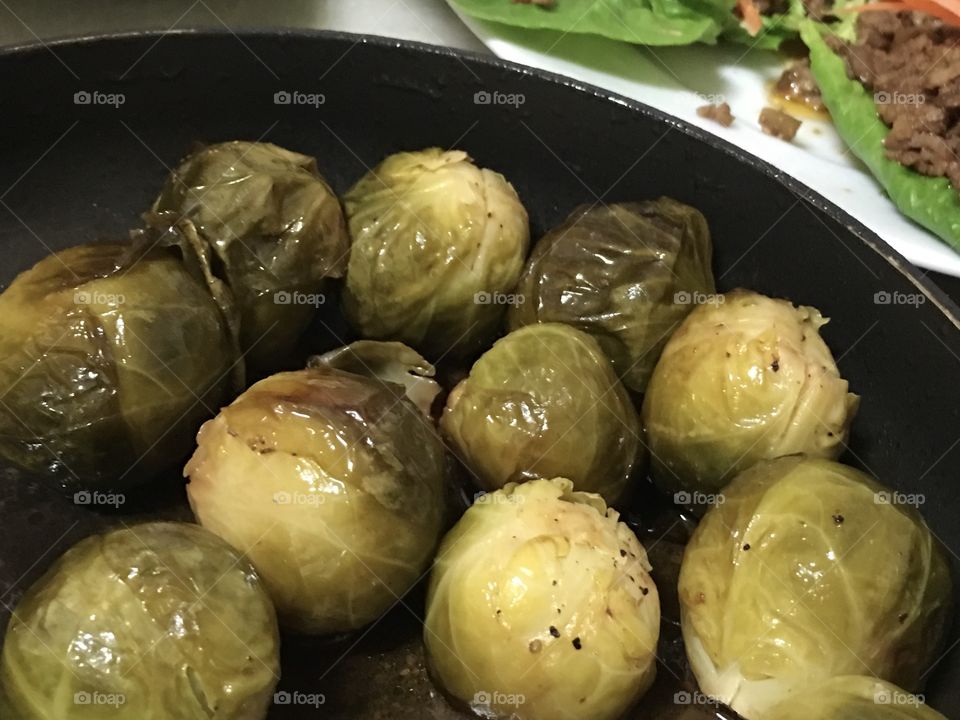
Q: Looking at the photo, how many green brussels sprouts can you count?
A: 10